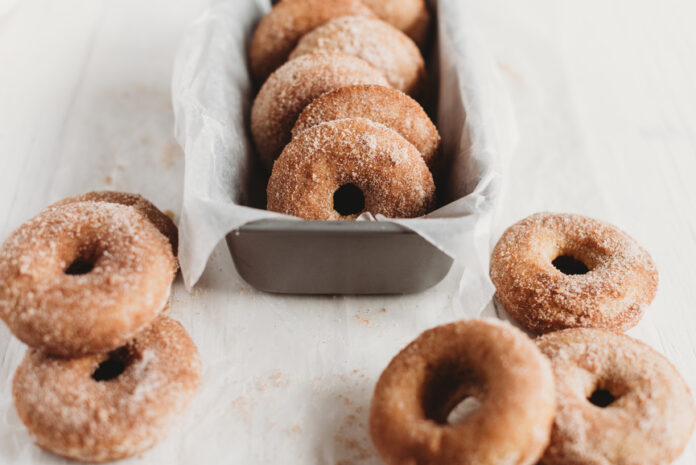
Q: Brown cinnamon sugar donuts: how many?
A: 12